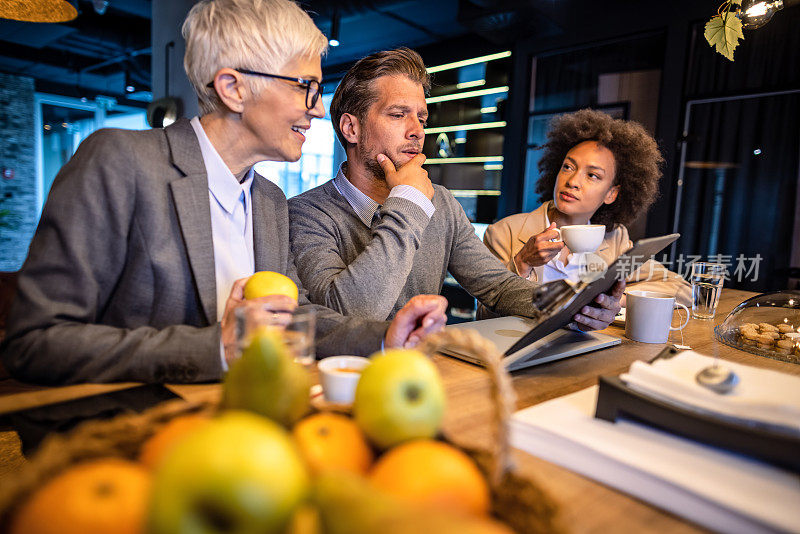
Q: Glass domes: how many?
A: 1